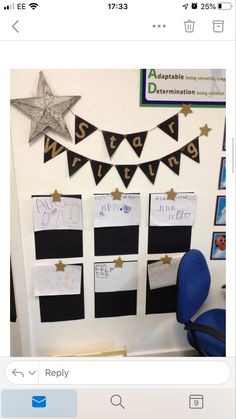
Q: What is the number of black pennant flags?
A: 11